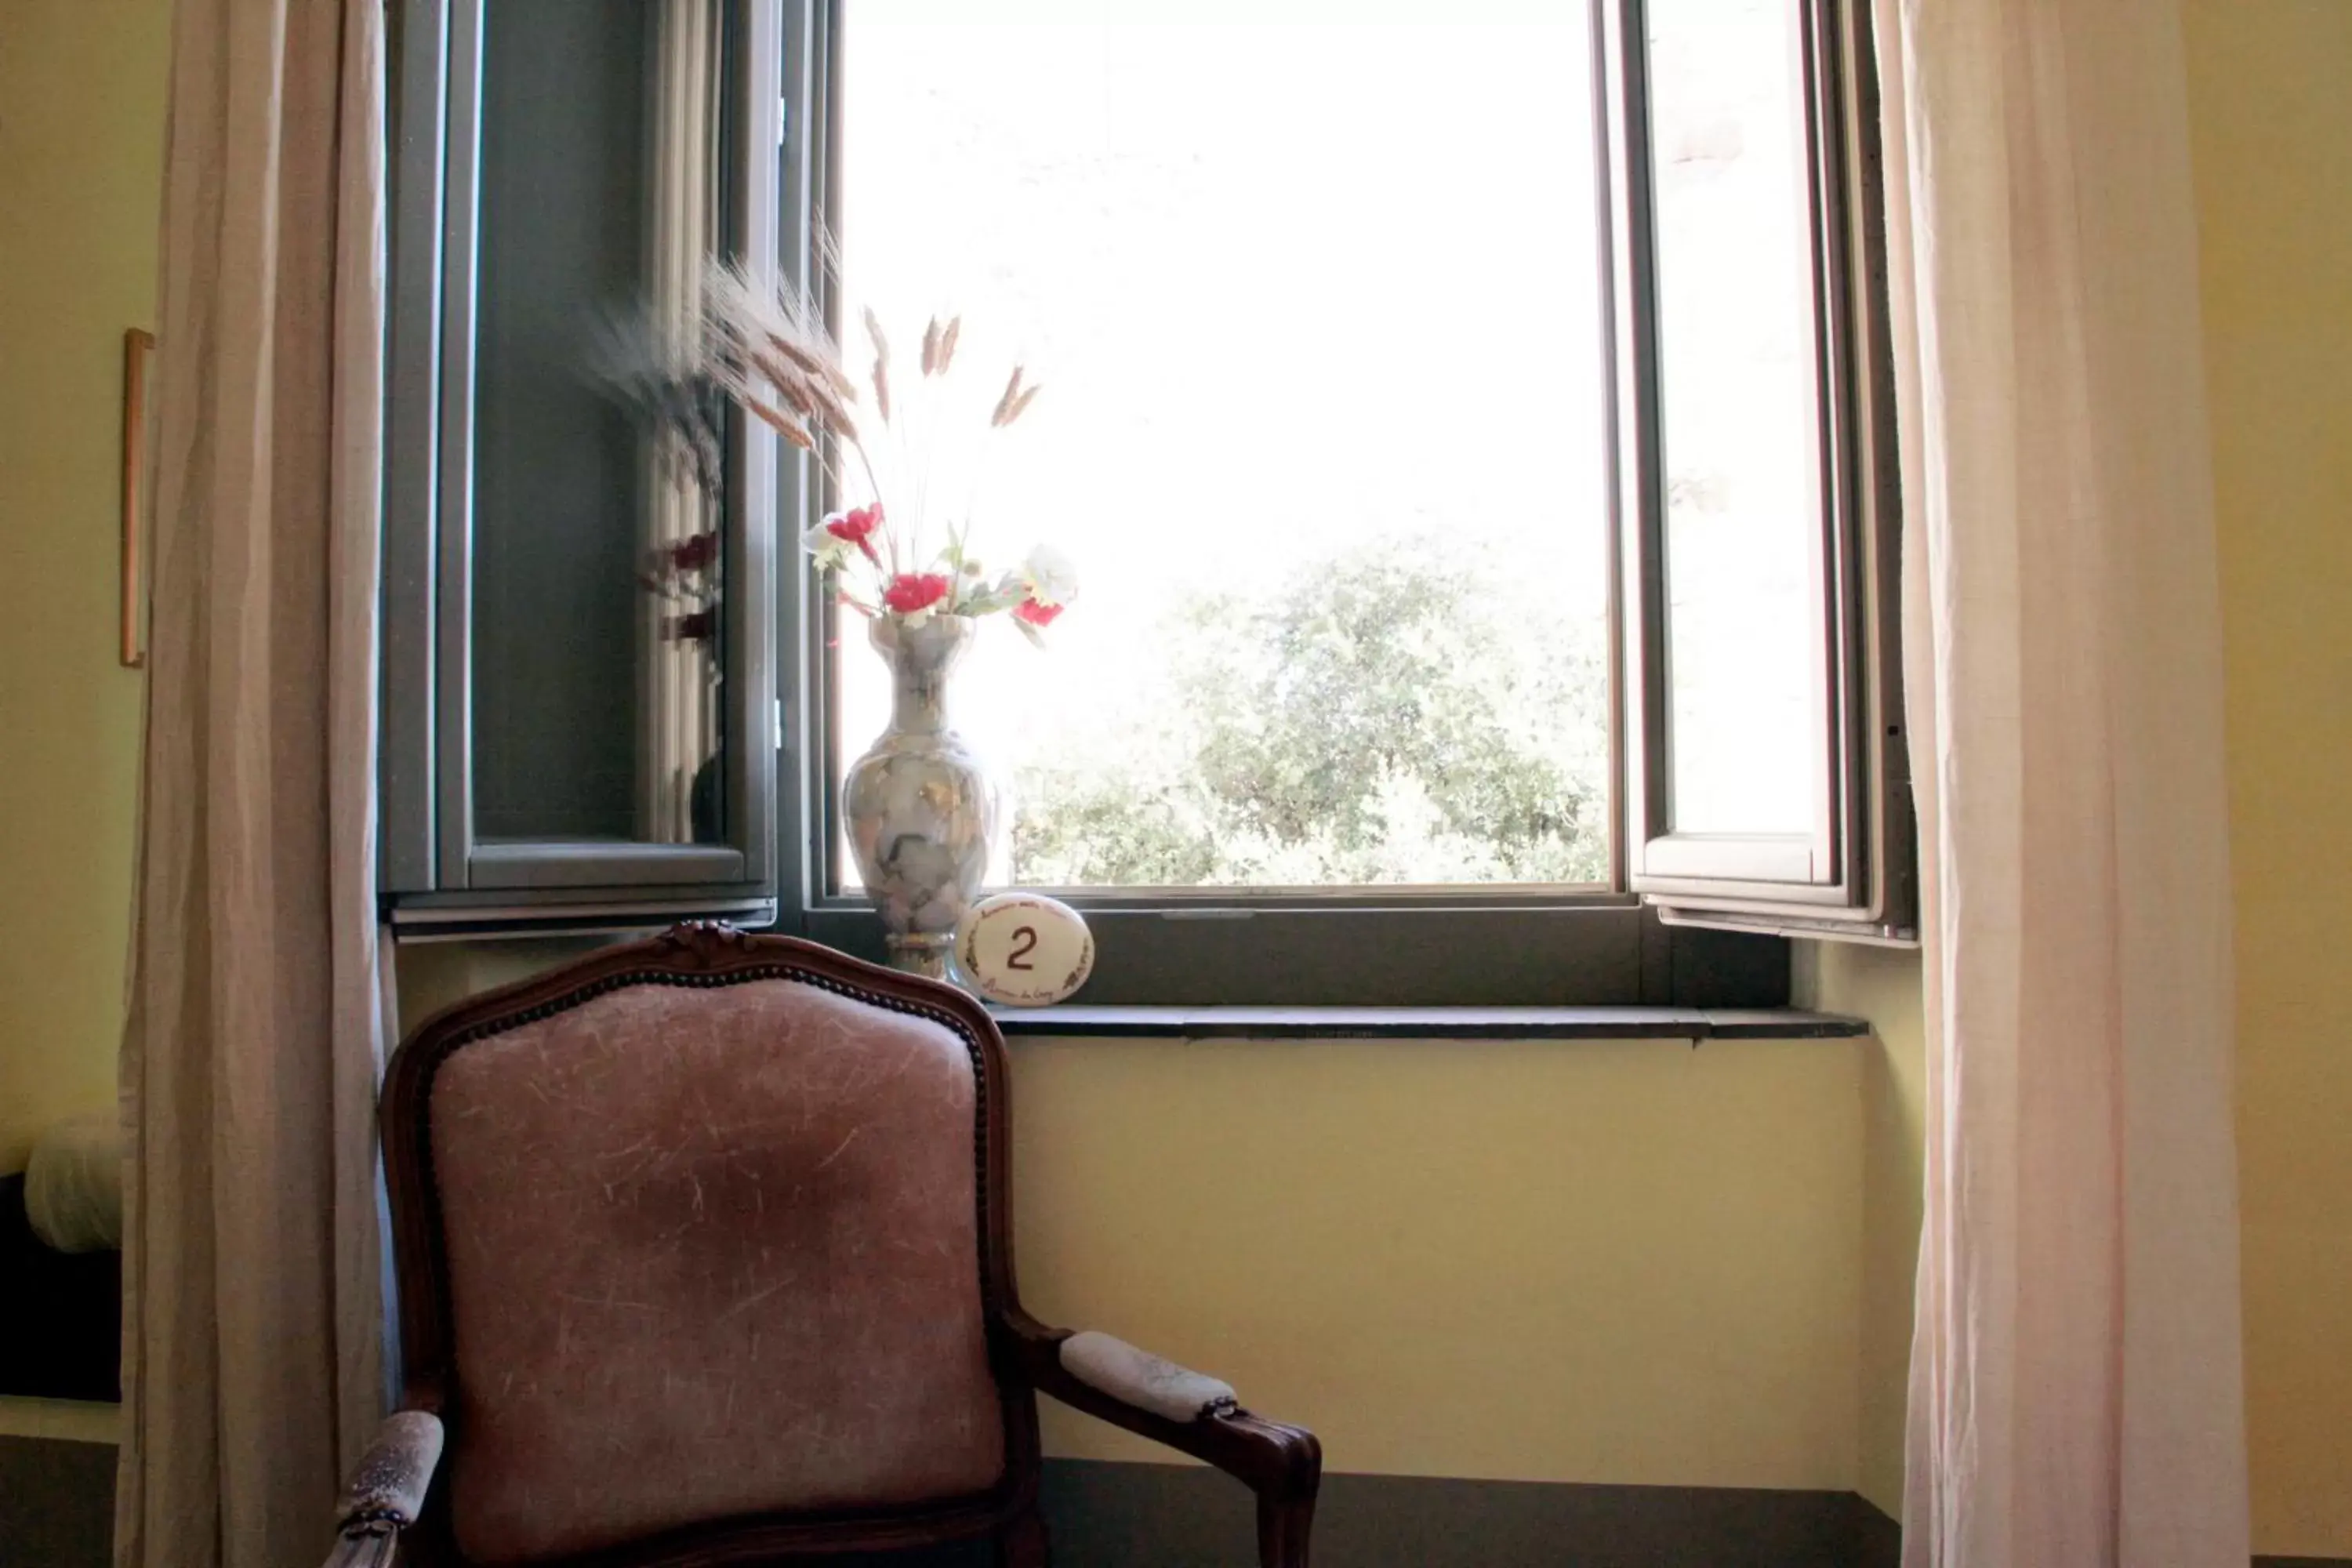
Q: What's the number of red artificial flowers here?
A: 3